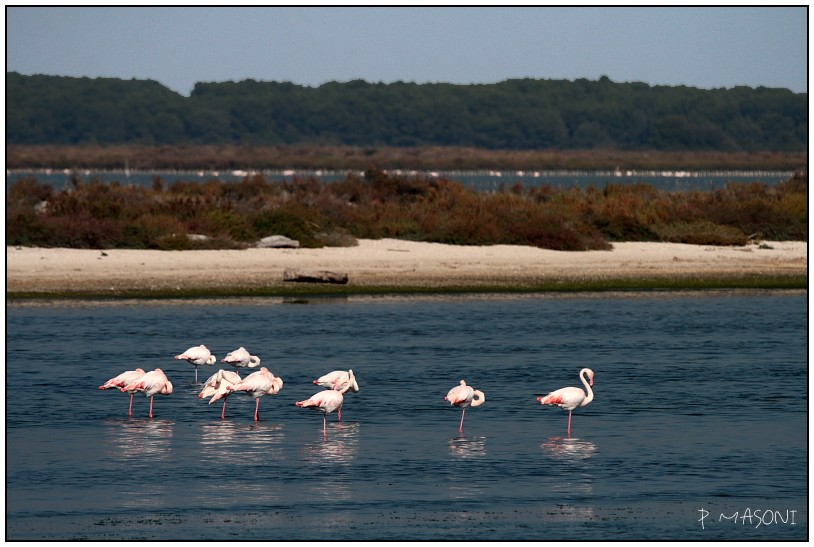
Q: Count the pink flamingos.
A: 10